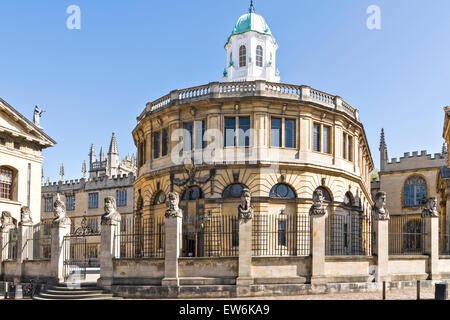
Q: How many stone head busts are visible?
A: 9